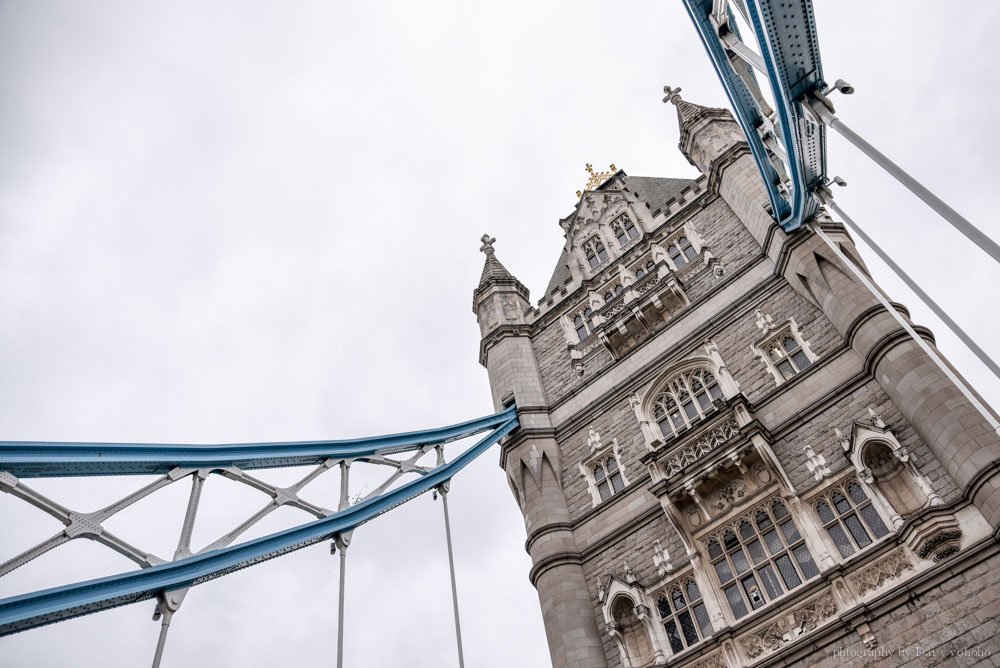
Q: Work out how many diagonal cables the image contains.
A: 3